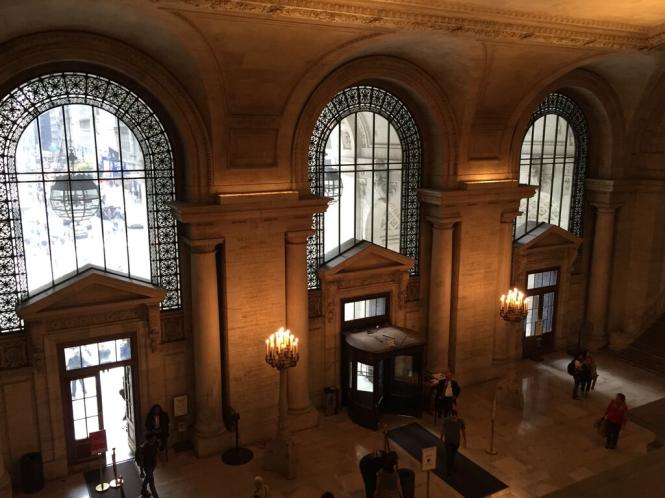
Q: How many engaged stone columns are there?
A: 5